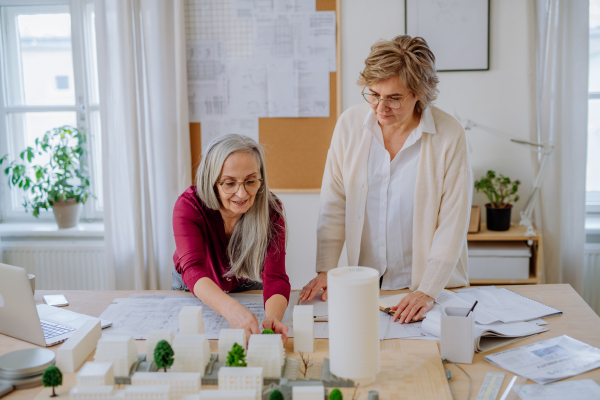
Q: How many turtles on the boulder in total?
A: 0